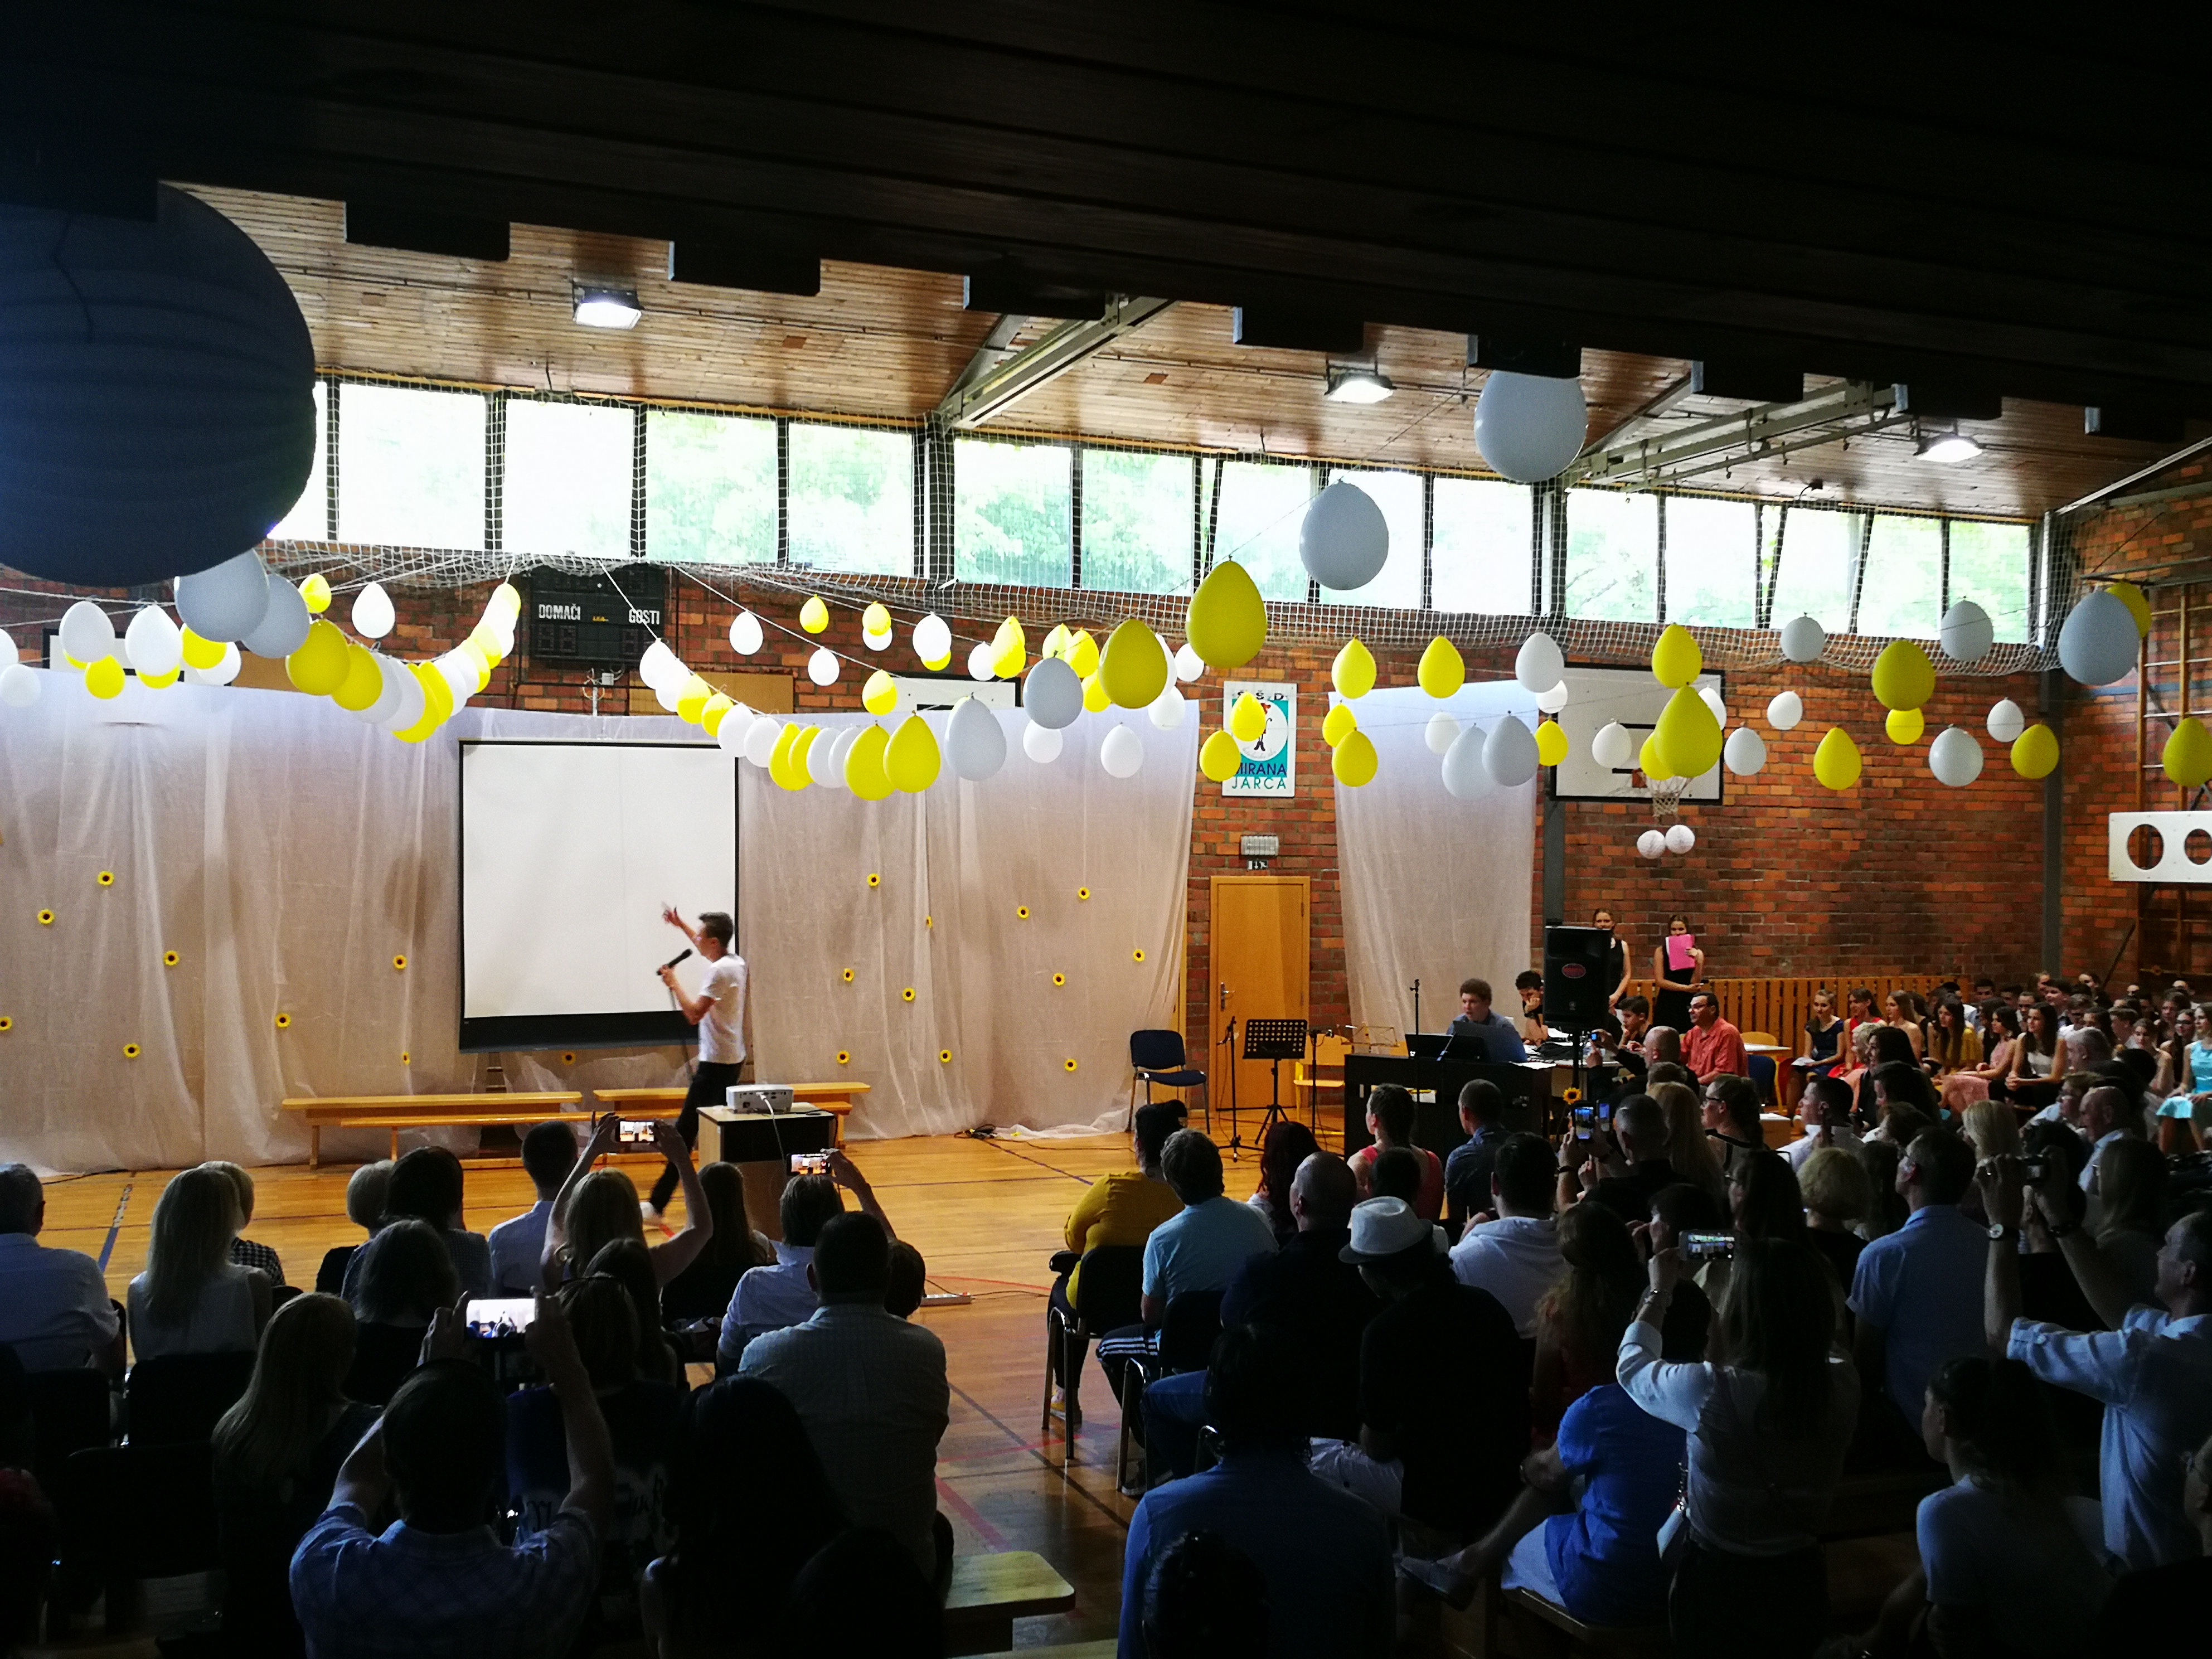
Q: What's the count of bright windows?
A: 15